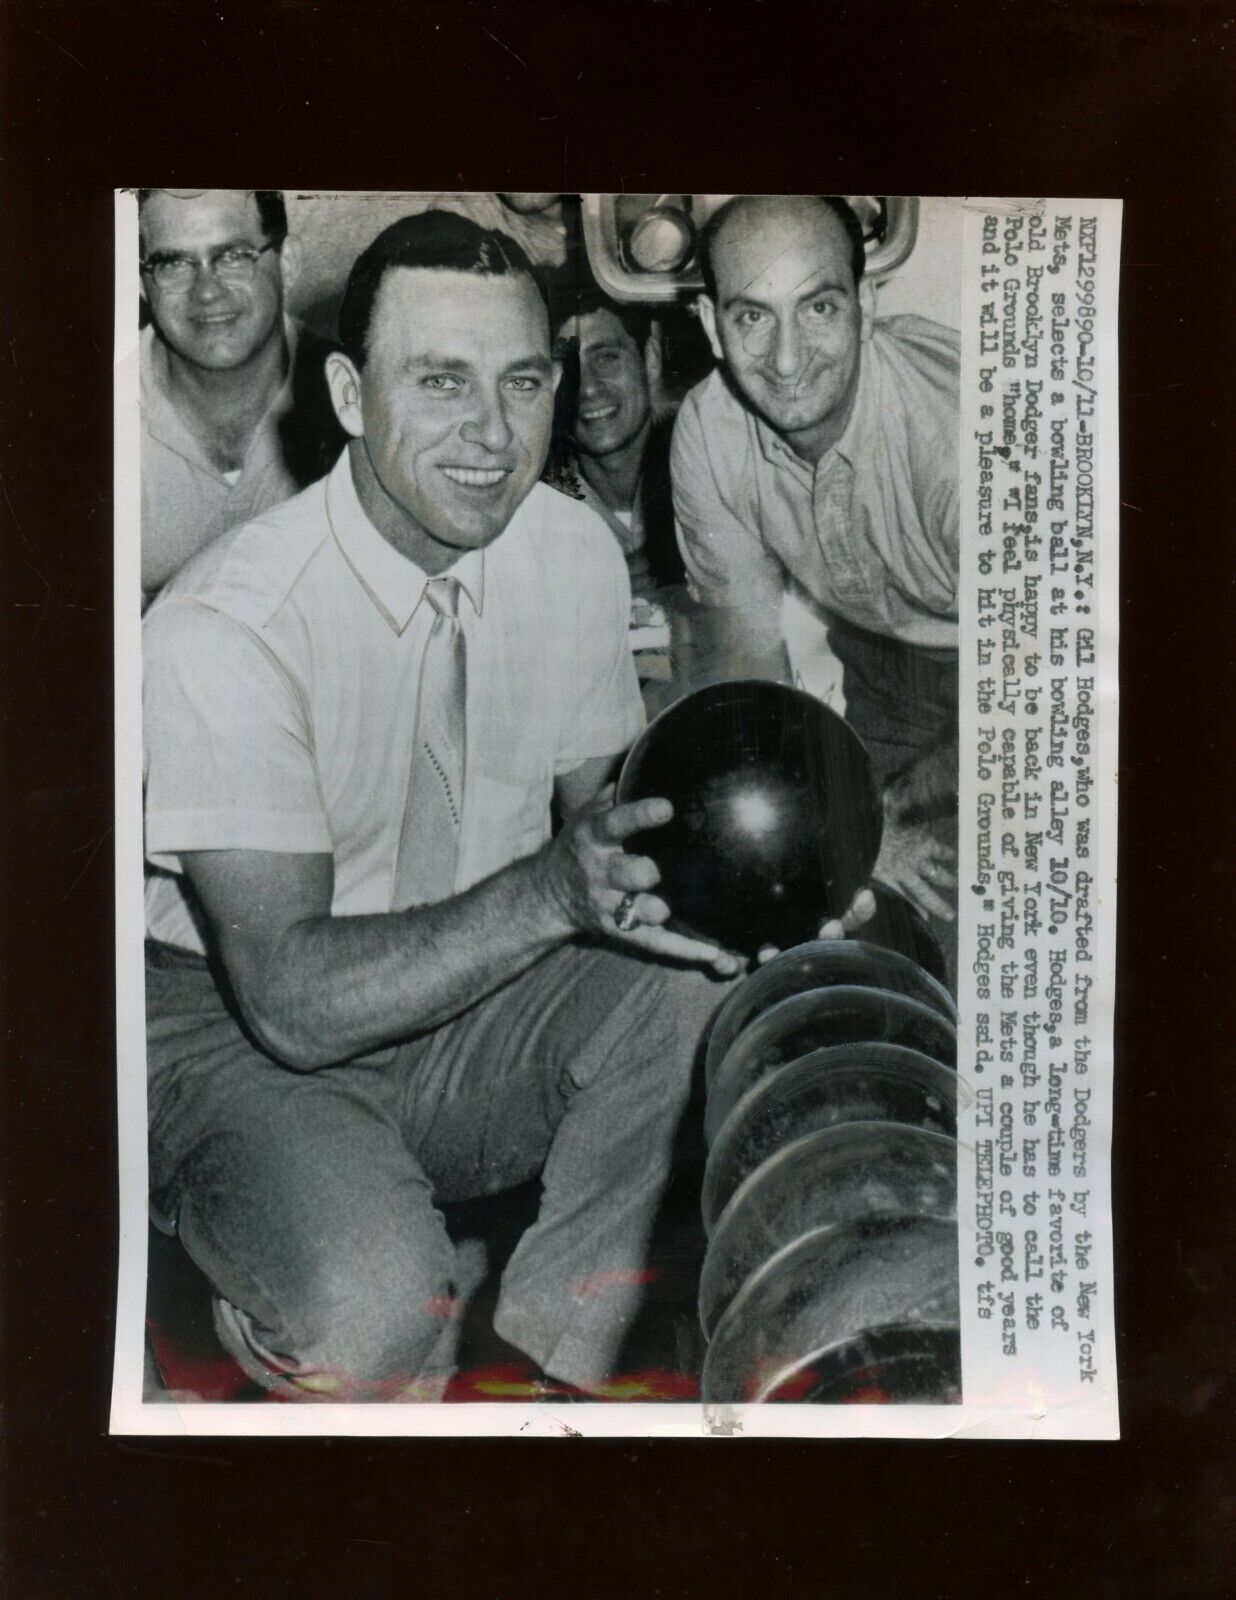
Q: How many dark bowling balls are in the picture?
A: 8